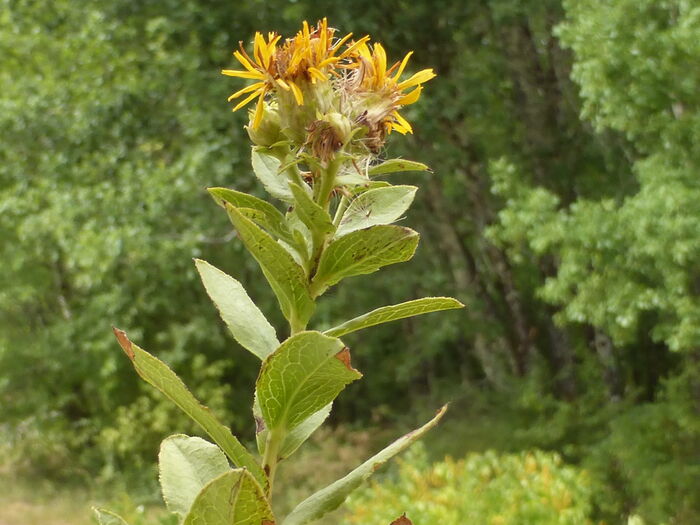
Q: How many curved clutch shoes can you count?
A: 0